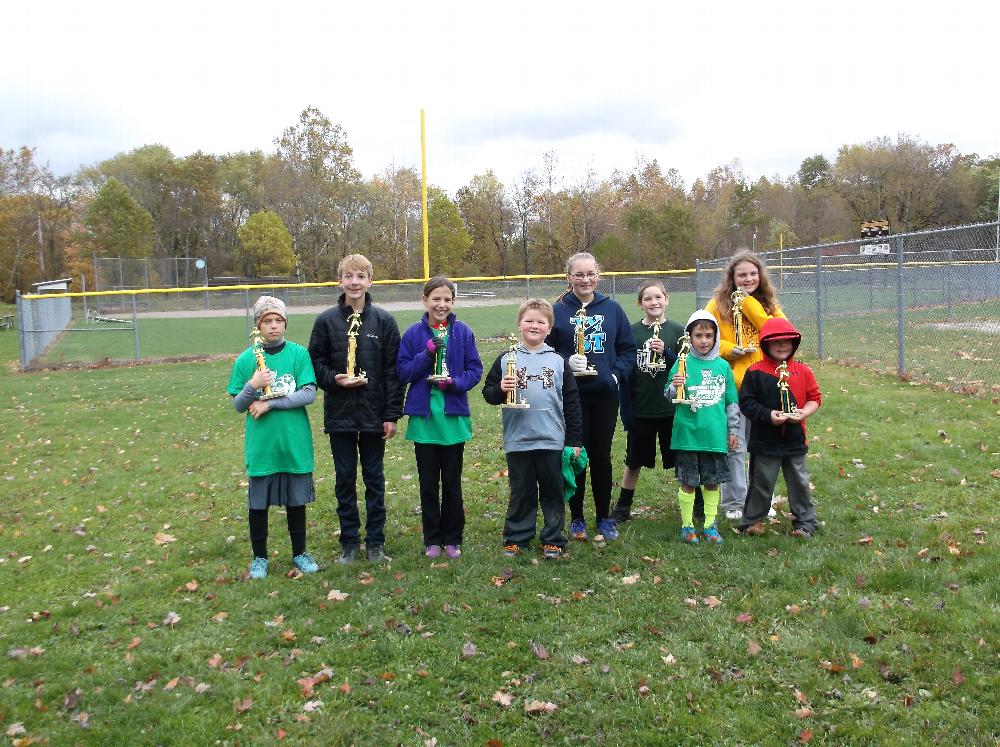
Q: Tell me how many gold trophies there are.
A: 9